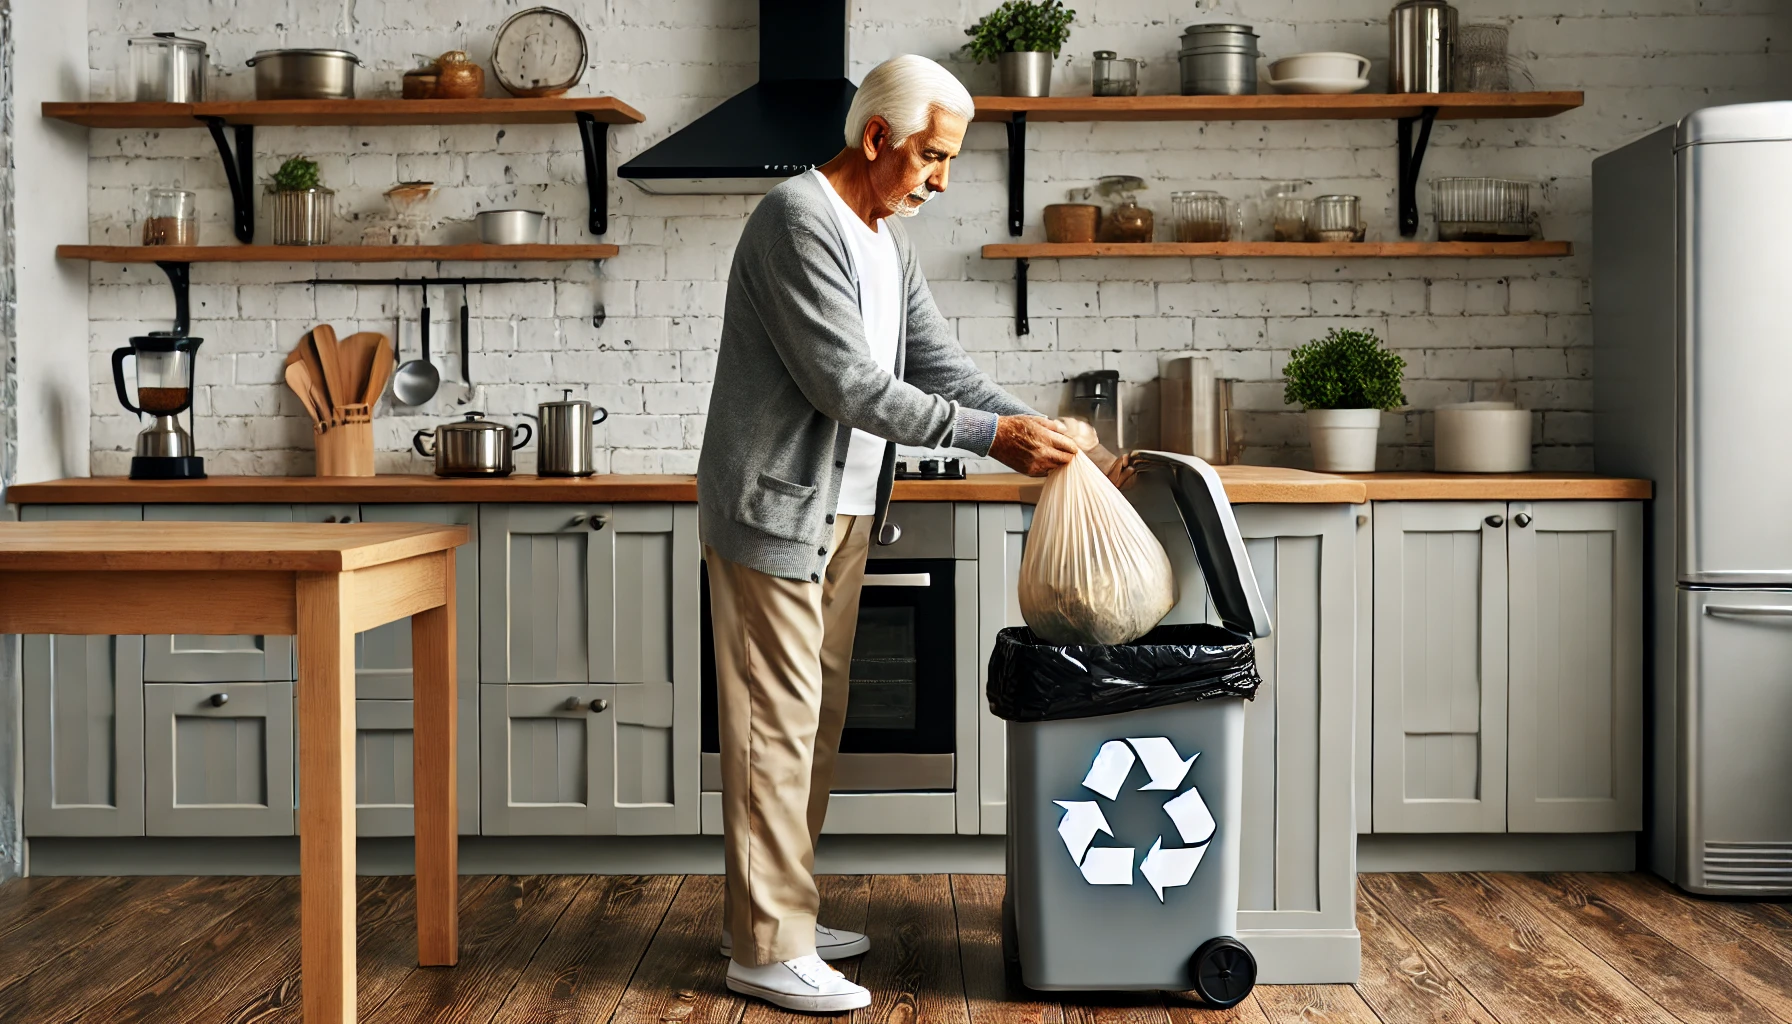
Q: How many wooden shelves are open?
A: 4